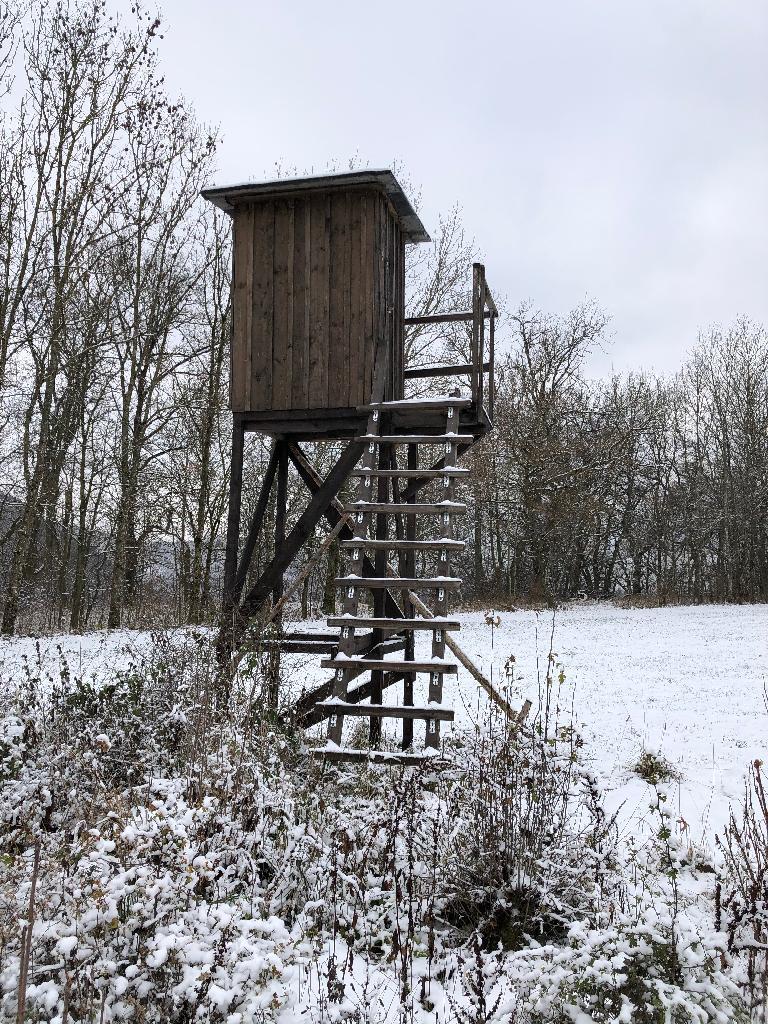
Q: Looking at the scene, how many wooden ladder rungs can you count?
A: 10